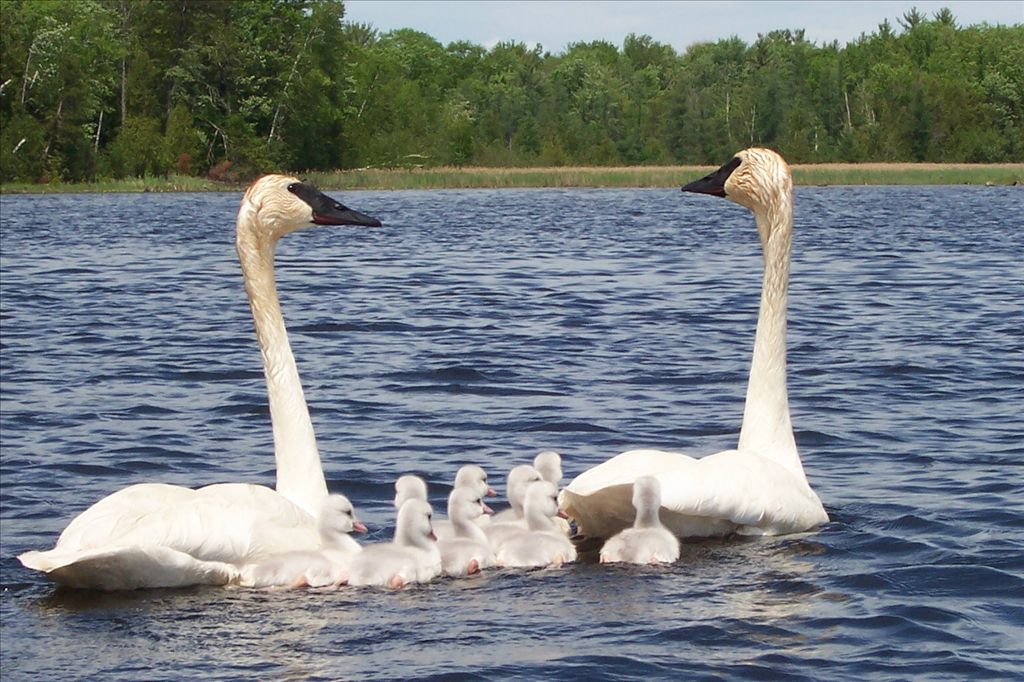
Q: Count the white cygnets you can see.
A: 9